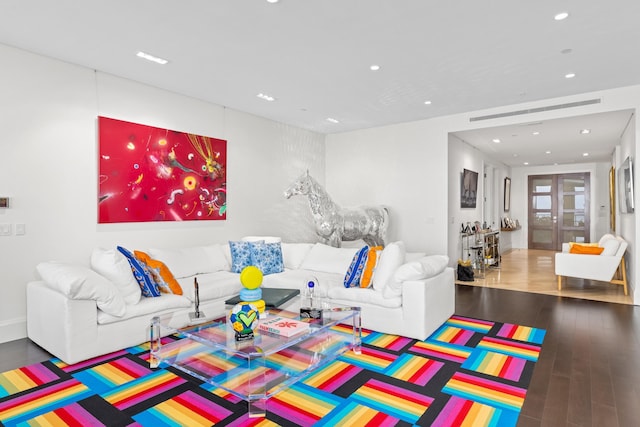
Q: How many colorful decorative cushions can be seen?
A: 7